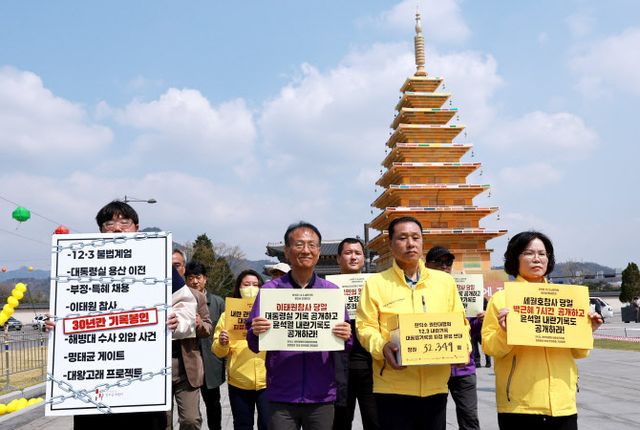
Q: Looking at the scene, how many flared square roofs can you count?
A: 9